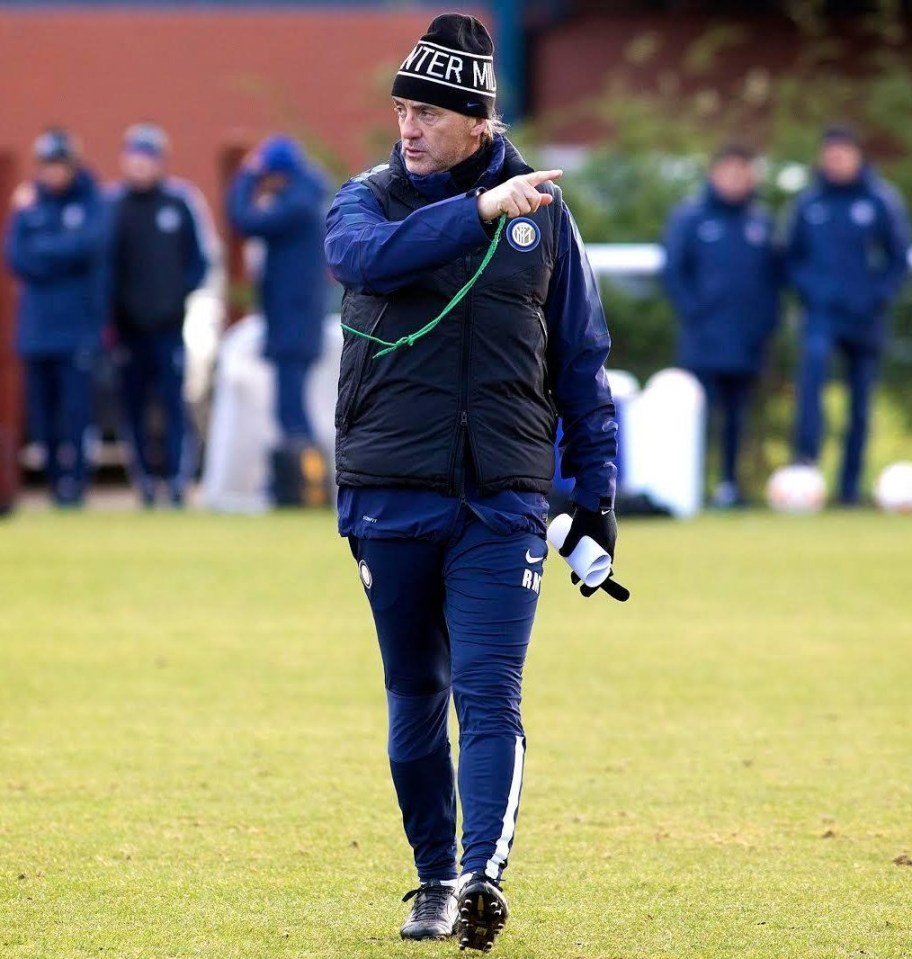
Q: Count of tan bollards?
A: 0